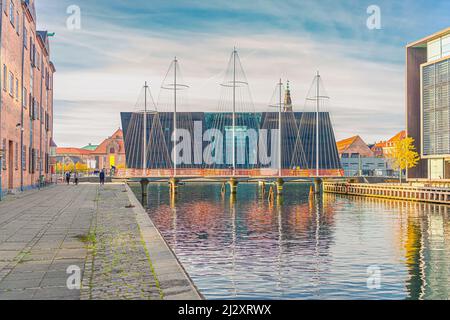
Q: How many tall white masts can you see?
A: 5